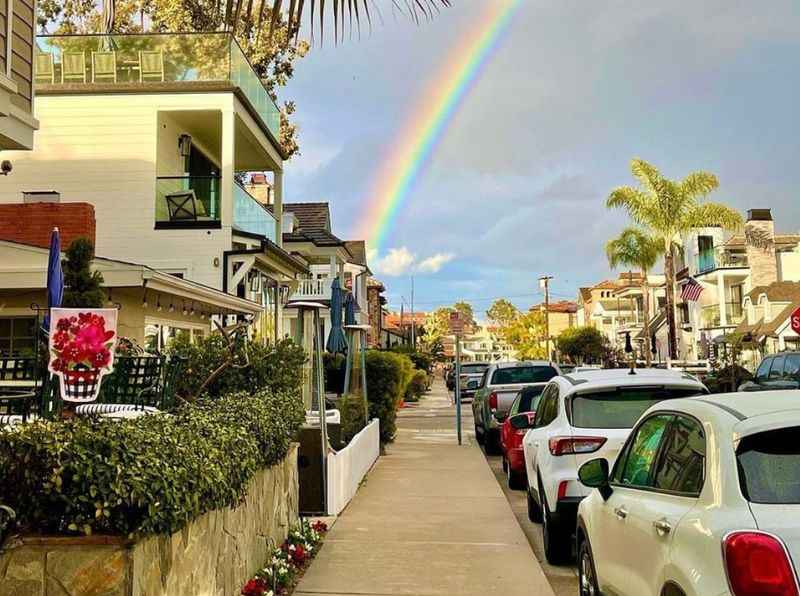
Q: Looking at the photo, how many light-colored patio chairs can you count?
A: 4